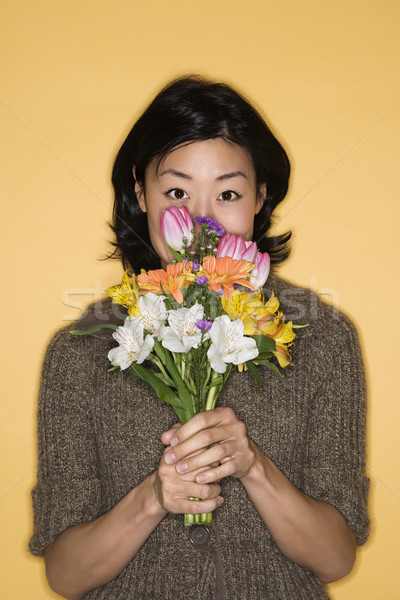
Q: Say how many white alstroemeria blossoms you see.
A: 4